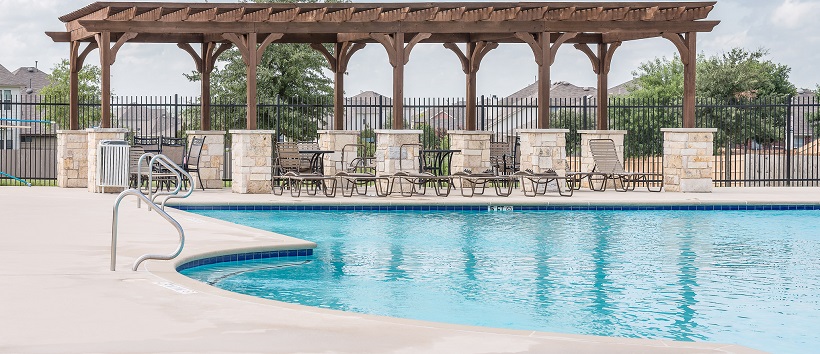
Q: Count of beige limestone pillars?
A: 10